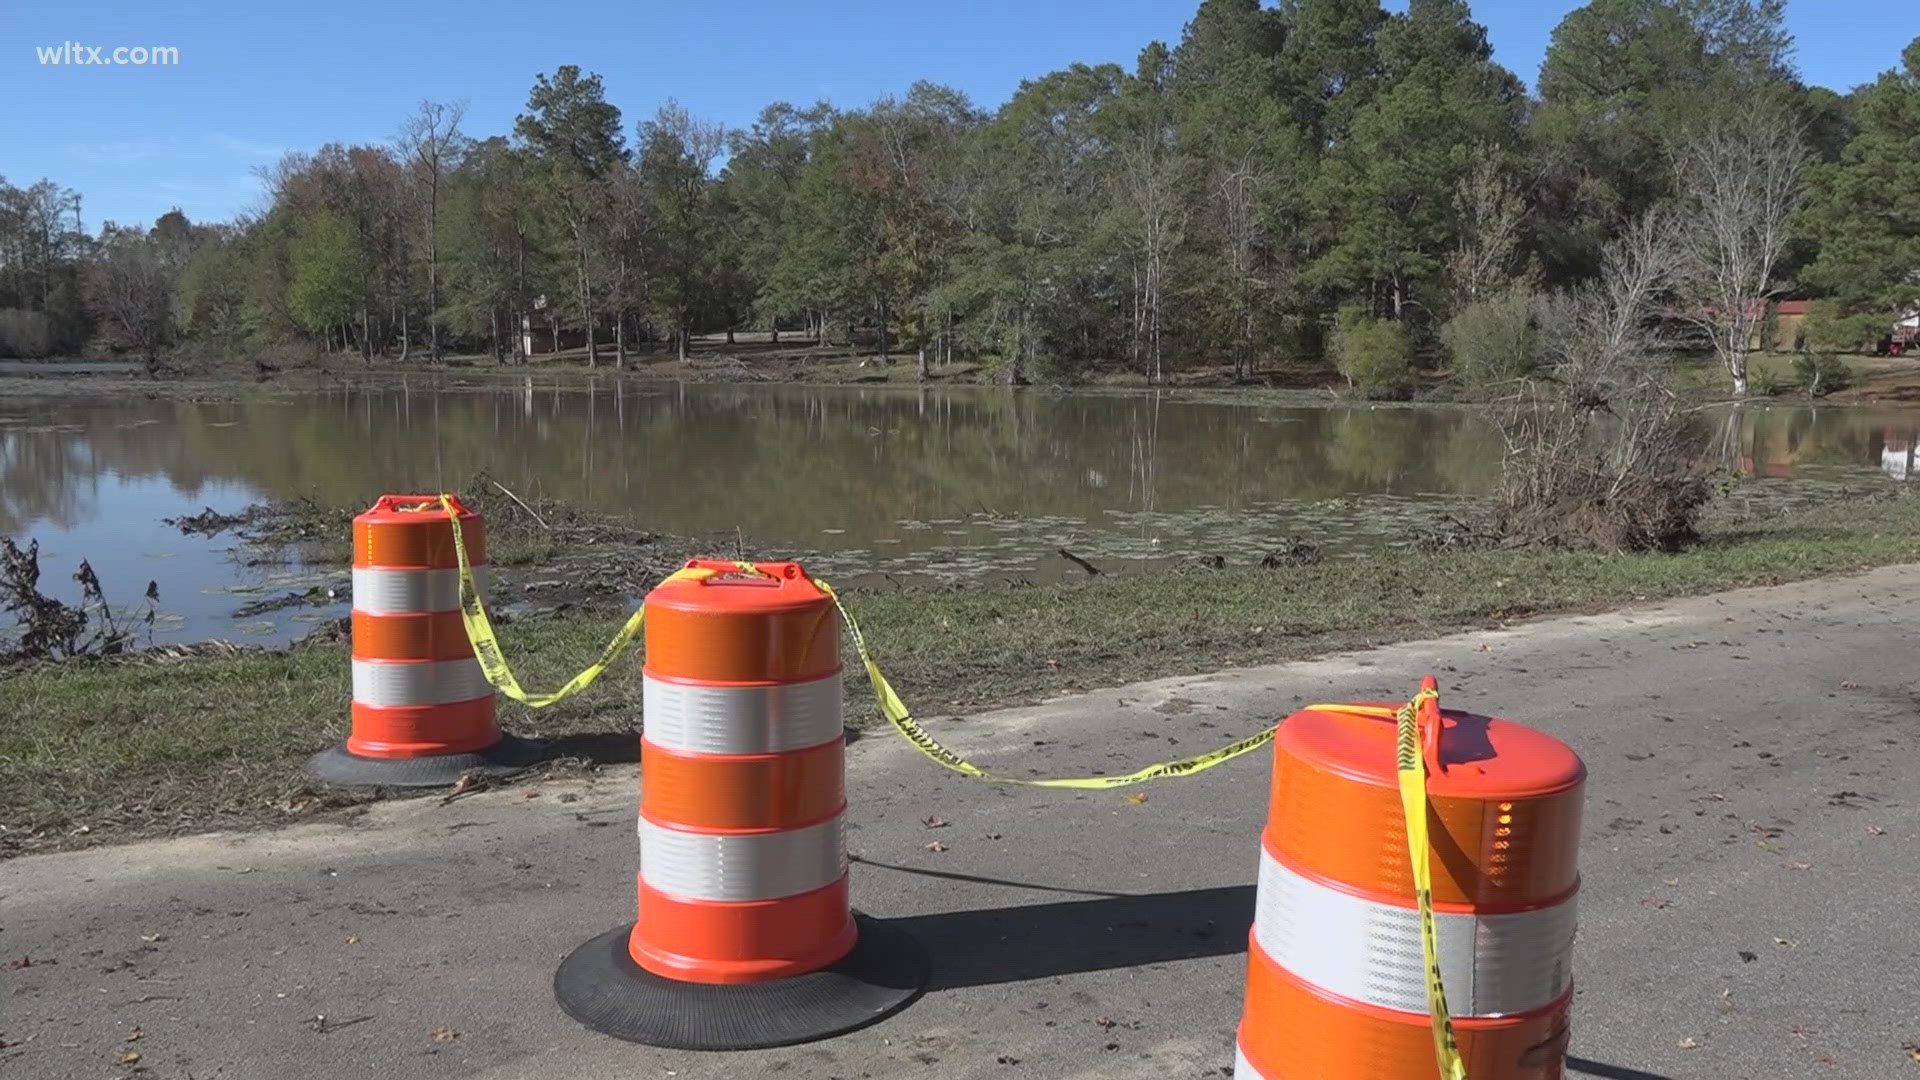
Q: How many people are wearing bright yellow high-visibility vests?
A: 0